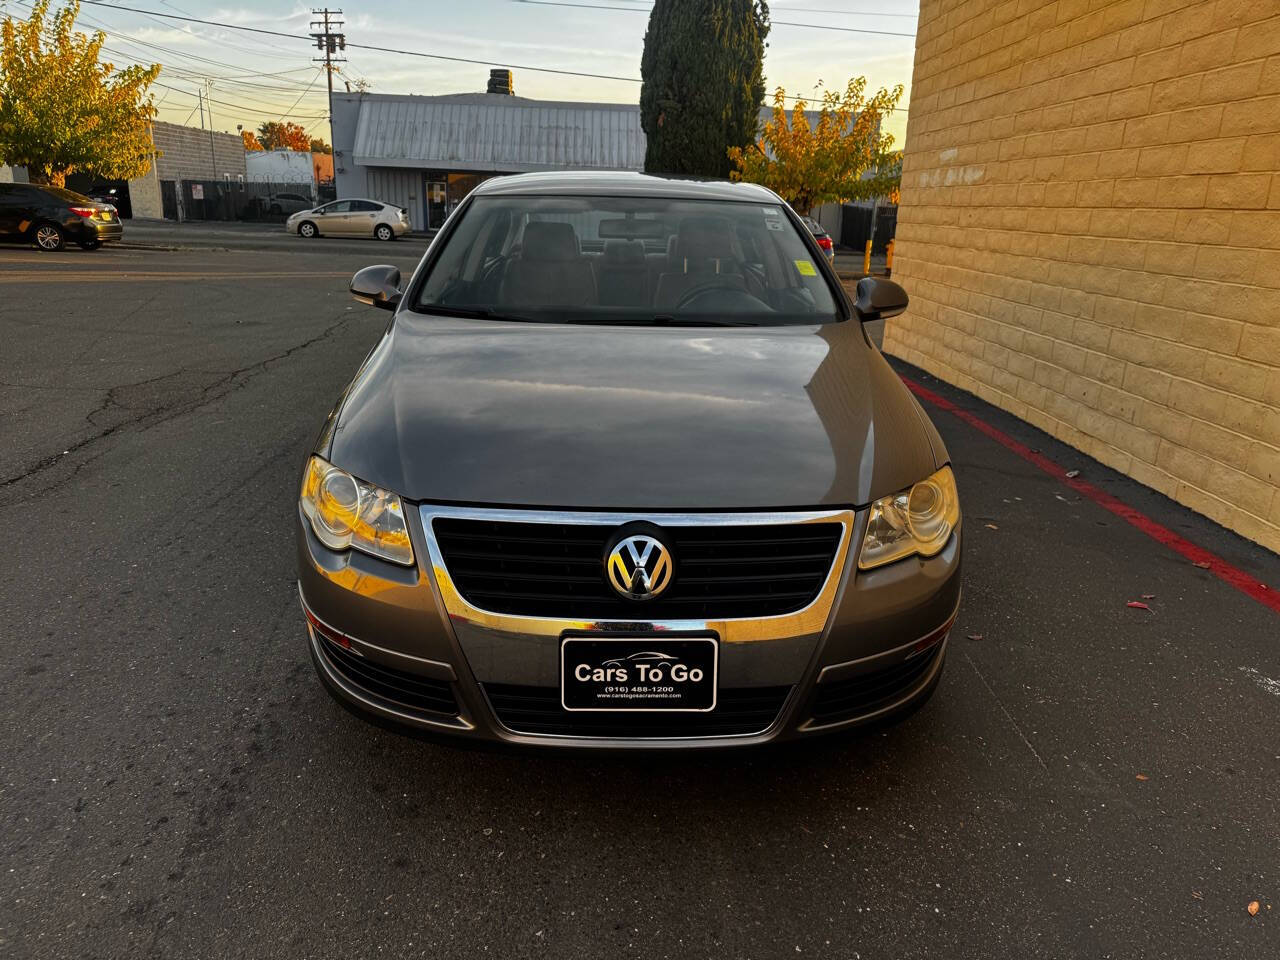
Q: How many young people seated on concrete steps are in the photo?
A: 0